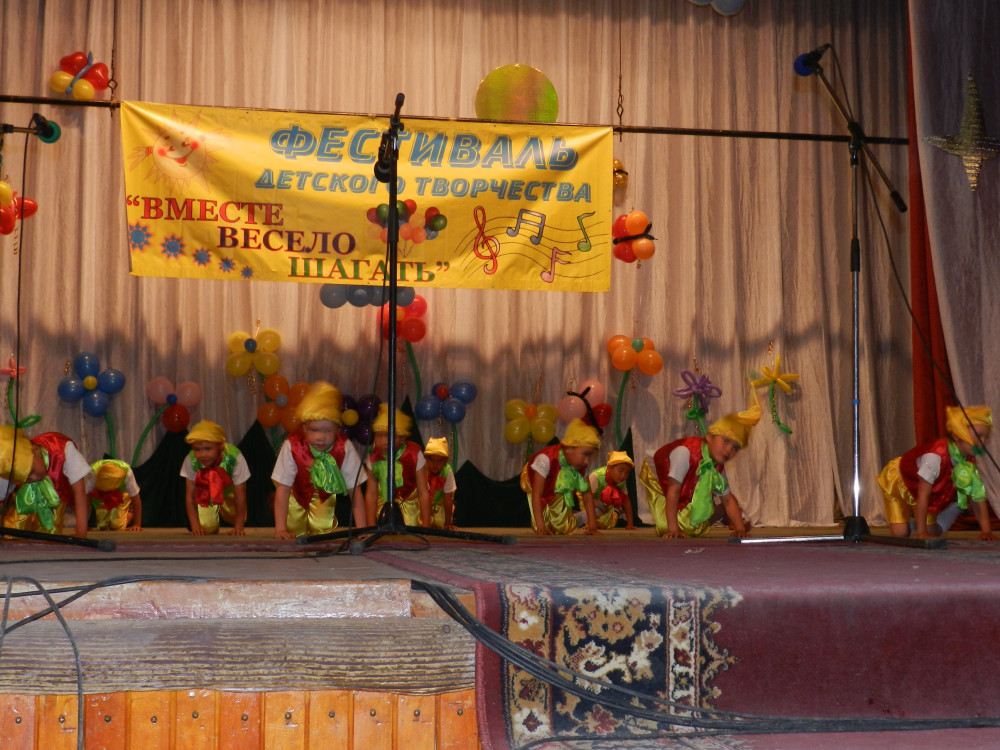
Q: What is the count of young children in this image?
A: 10